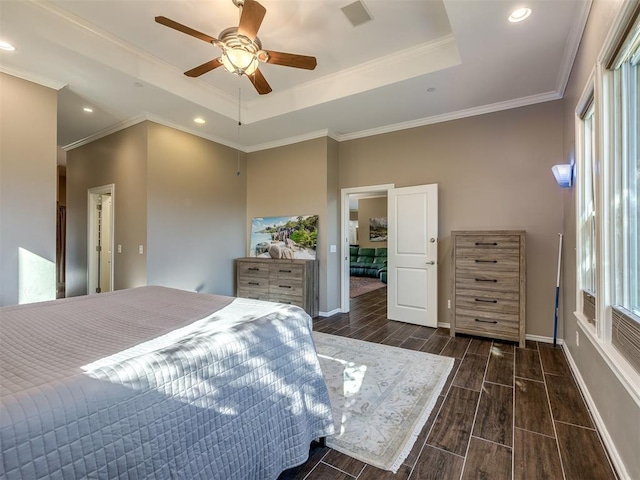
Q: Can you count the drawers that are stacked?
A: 5